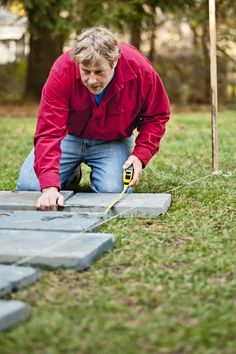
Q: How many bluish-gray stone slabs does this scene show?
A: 6